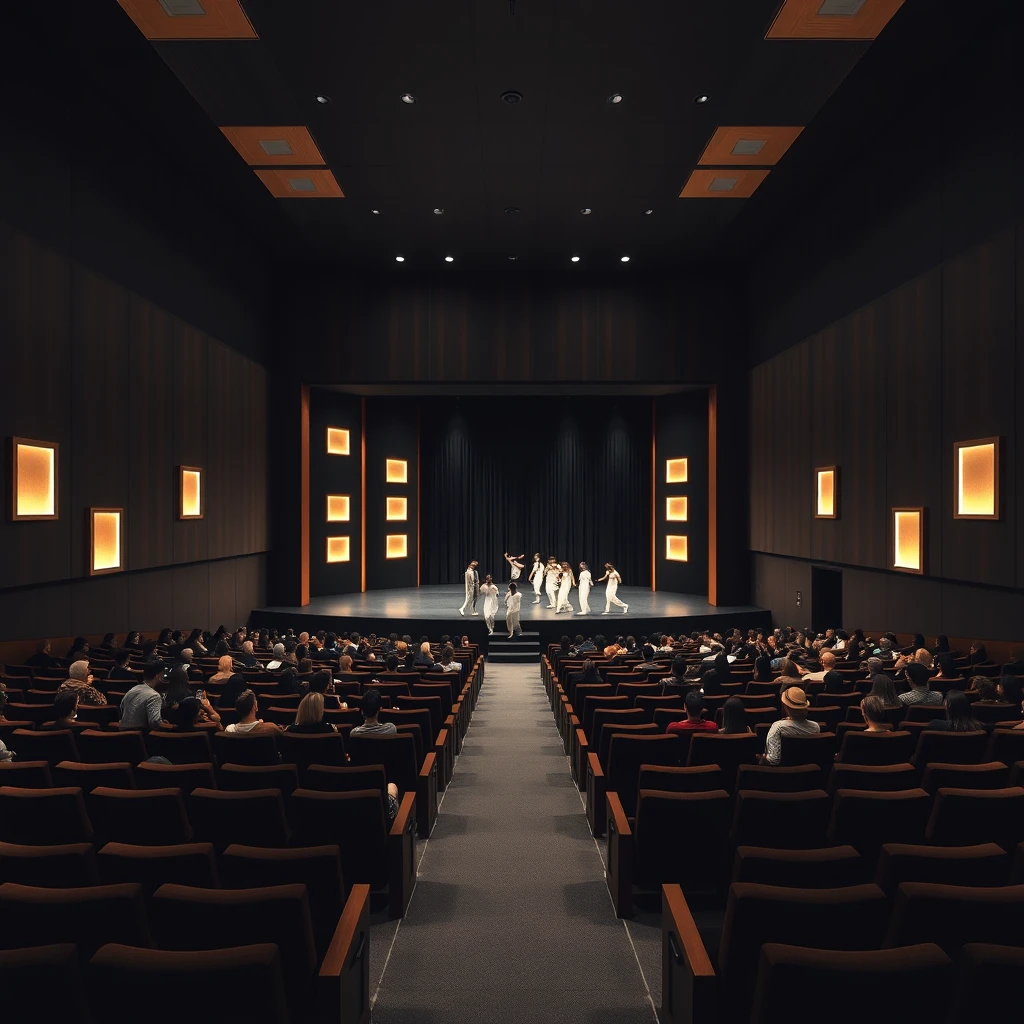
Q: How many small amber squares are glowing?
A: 9